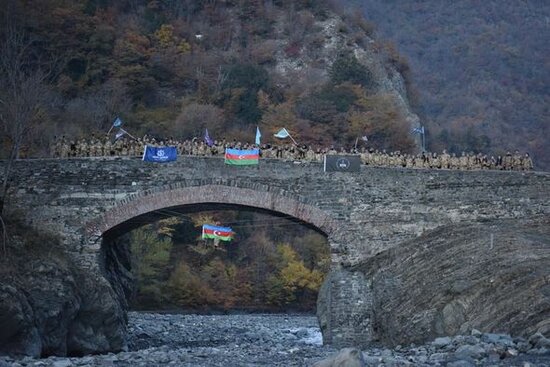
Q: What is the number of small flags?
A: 7